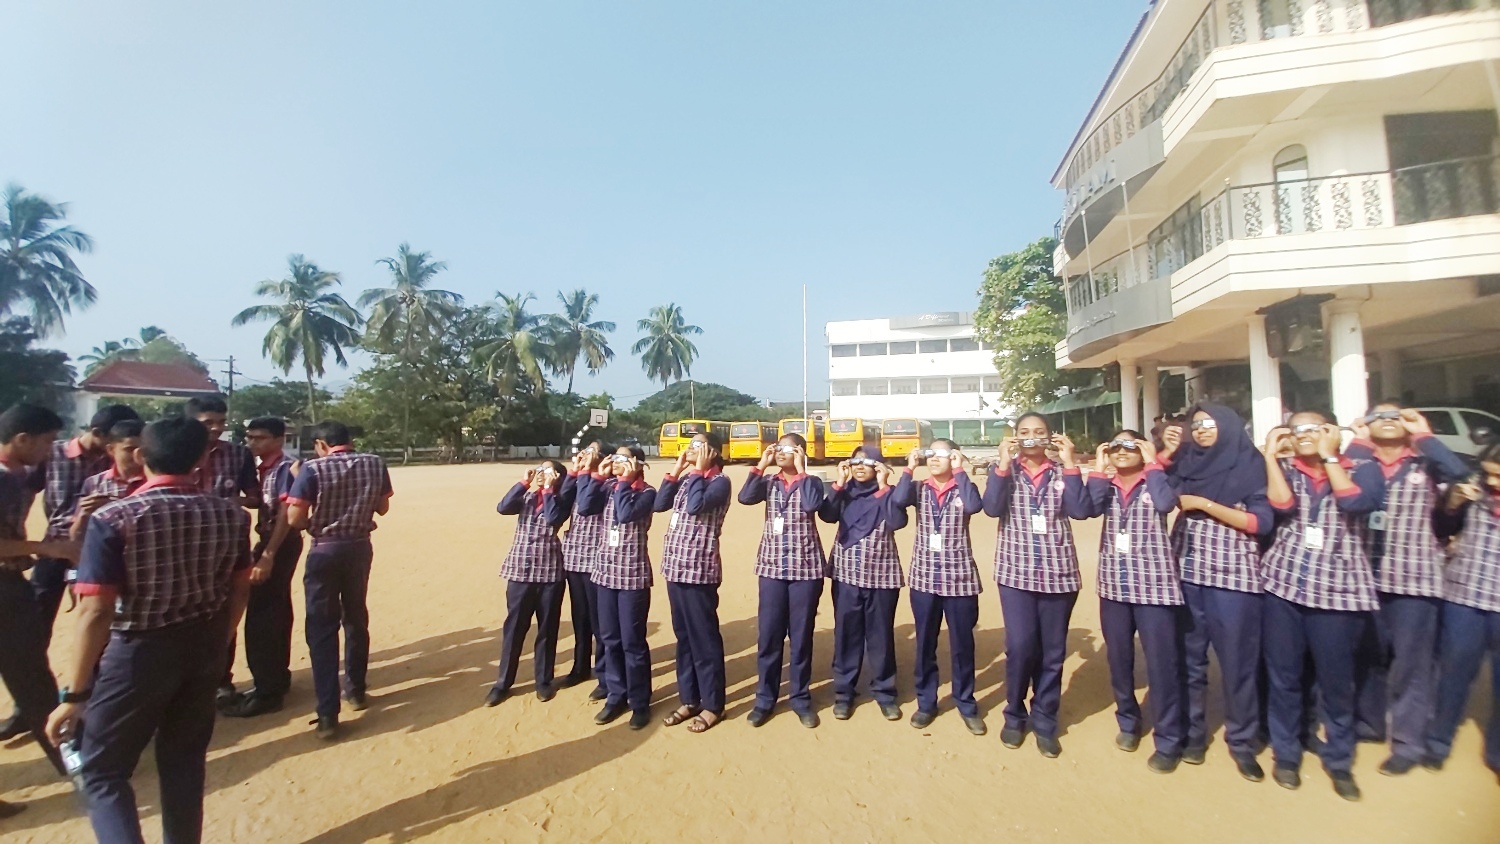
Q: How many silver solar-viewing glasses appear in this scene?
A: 12